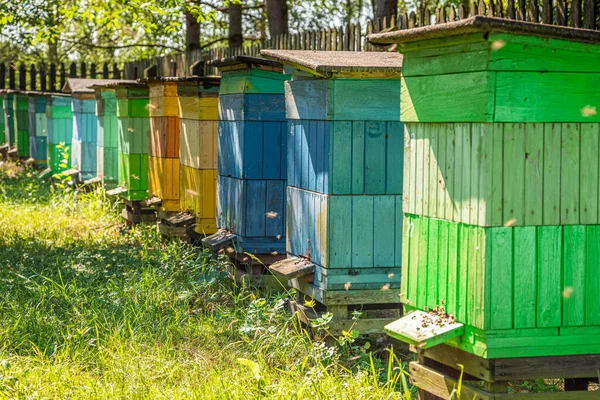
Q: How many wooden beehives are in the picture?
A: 13